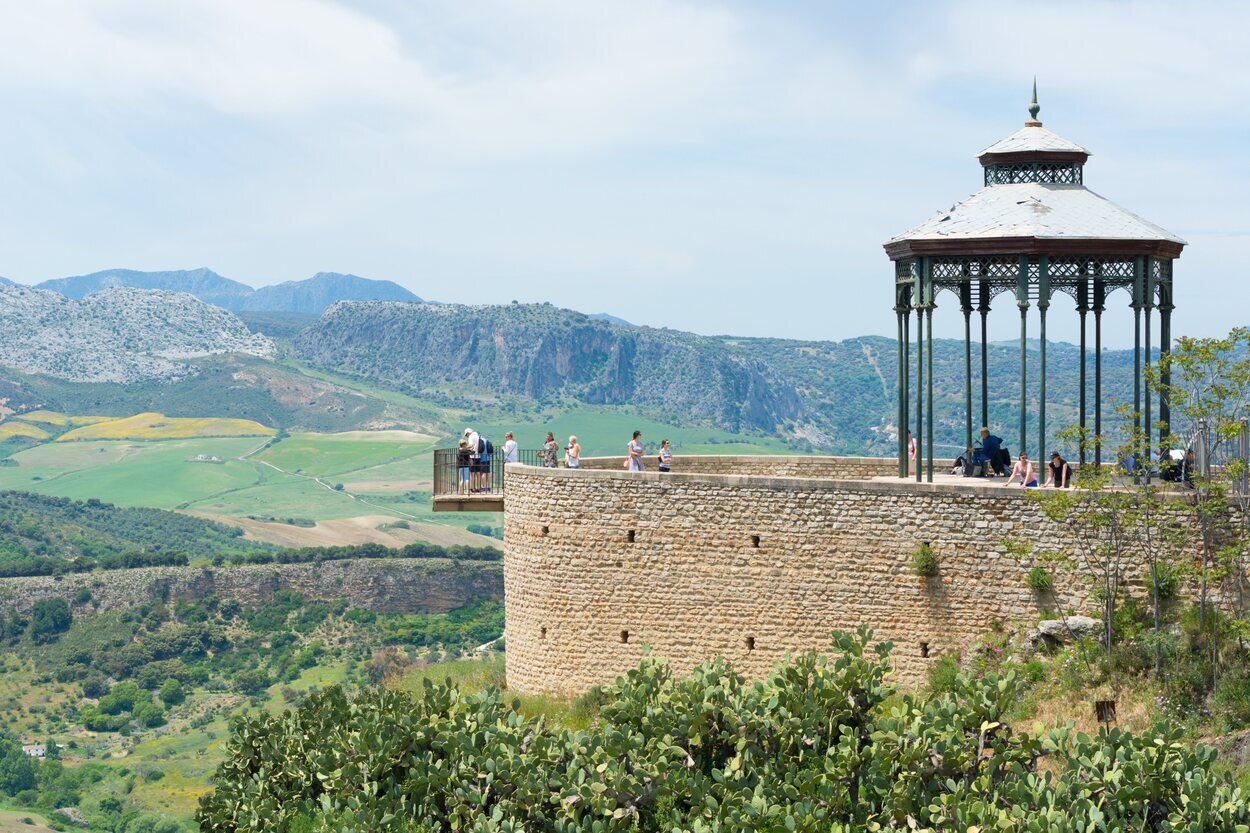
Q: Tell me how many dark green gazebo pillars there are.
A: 13